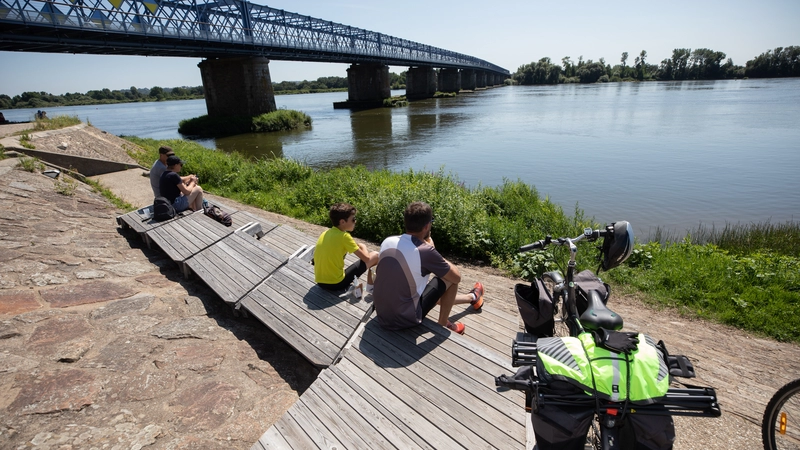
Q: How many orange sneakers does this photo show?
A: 2